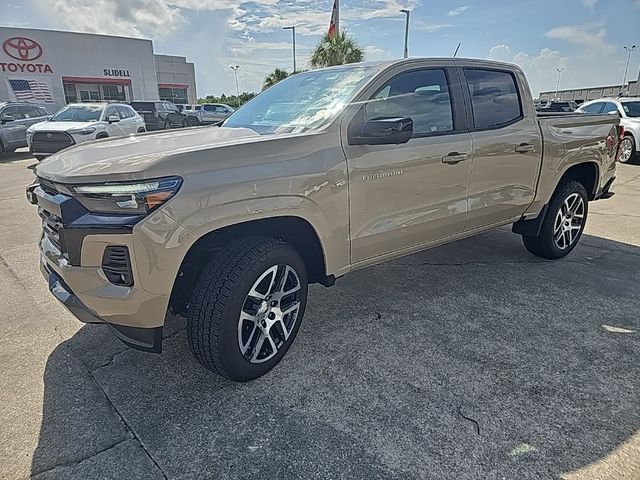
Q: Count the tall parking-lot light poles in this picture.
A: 5